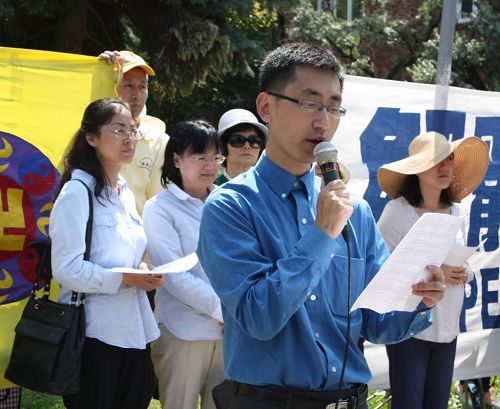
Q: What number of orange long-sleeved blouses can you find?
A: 0